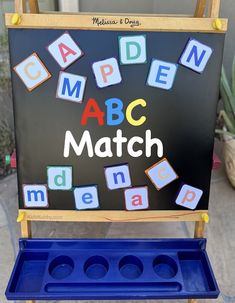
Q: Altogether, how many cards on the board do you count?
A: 14